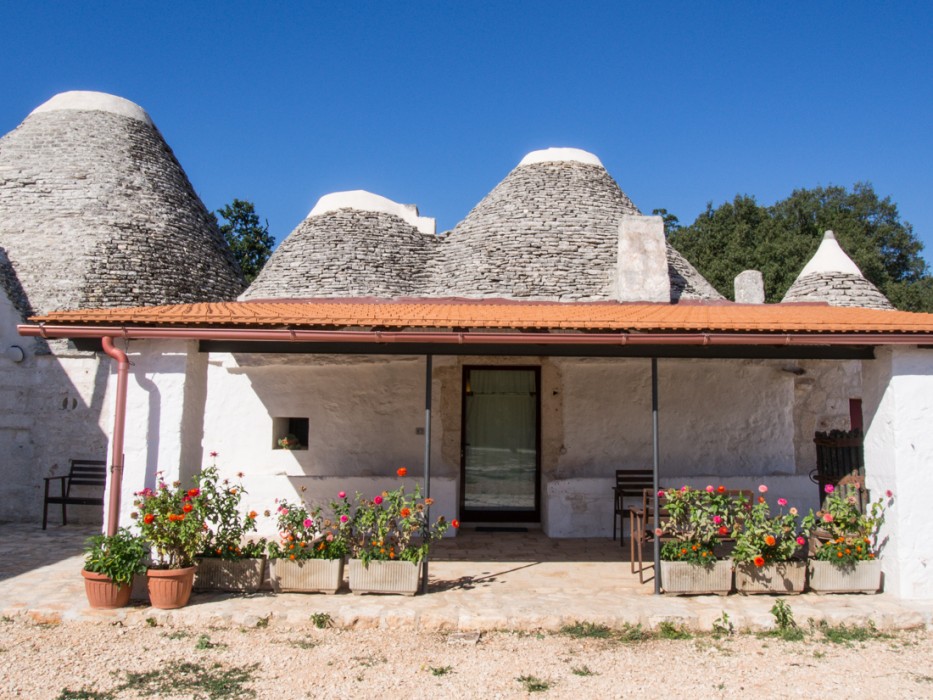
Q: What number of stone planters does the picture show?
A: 6